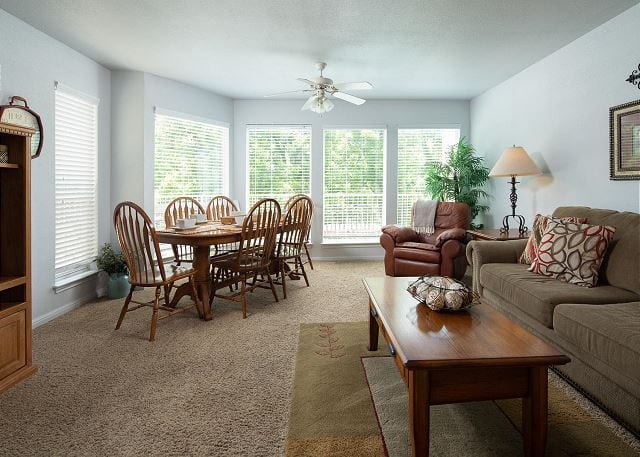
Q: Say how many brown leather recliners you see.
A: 1